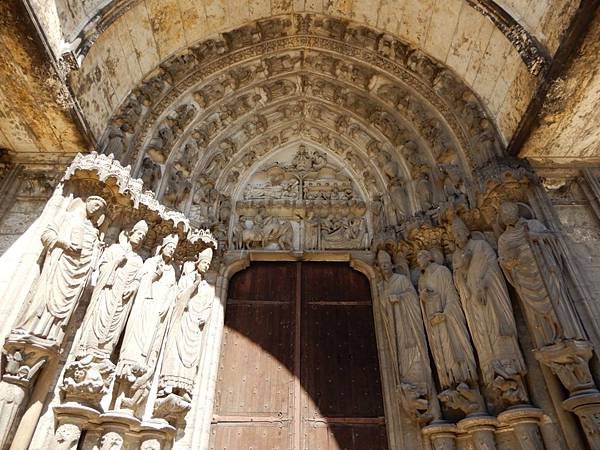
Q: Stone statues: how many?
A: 8